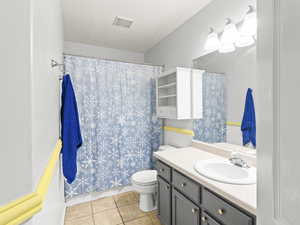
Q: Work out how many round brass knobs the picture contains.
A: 6